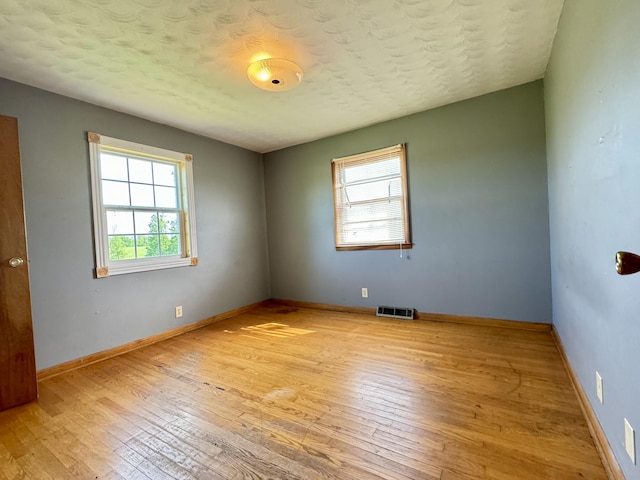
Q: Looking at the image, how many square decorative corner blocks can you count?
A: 4